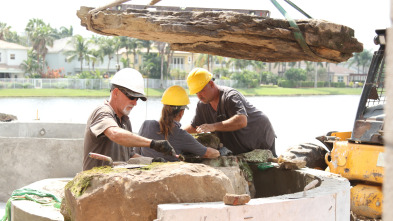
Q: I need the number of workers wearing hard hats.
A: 3